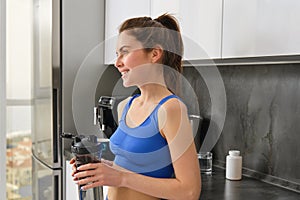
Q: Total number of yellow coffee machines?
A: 0